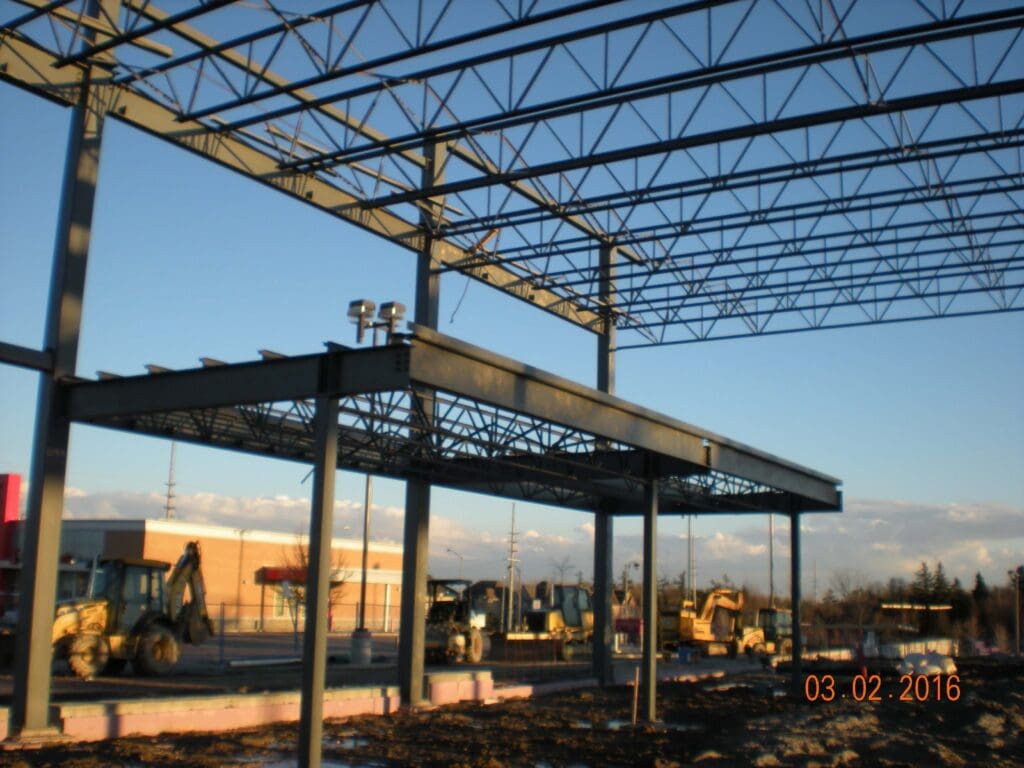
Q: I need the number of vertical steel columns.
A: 6